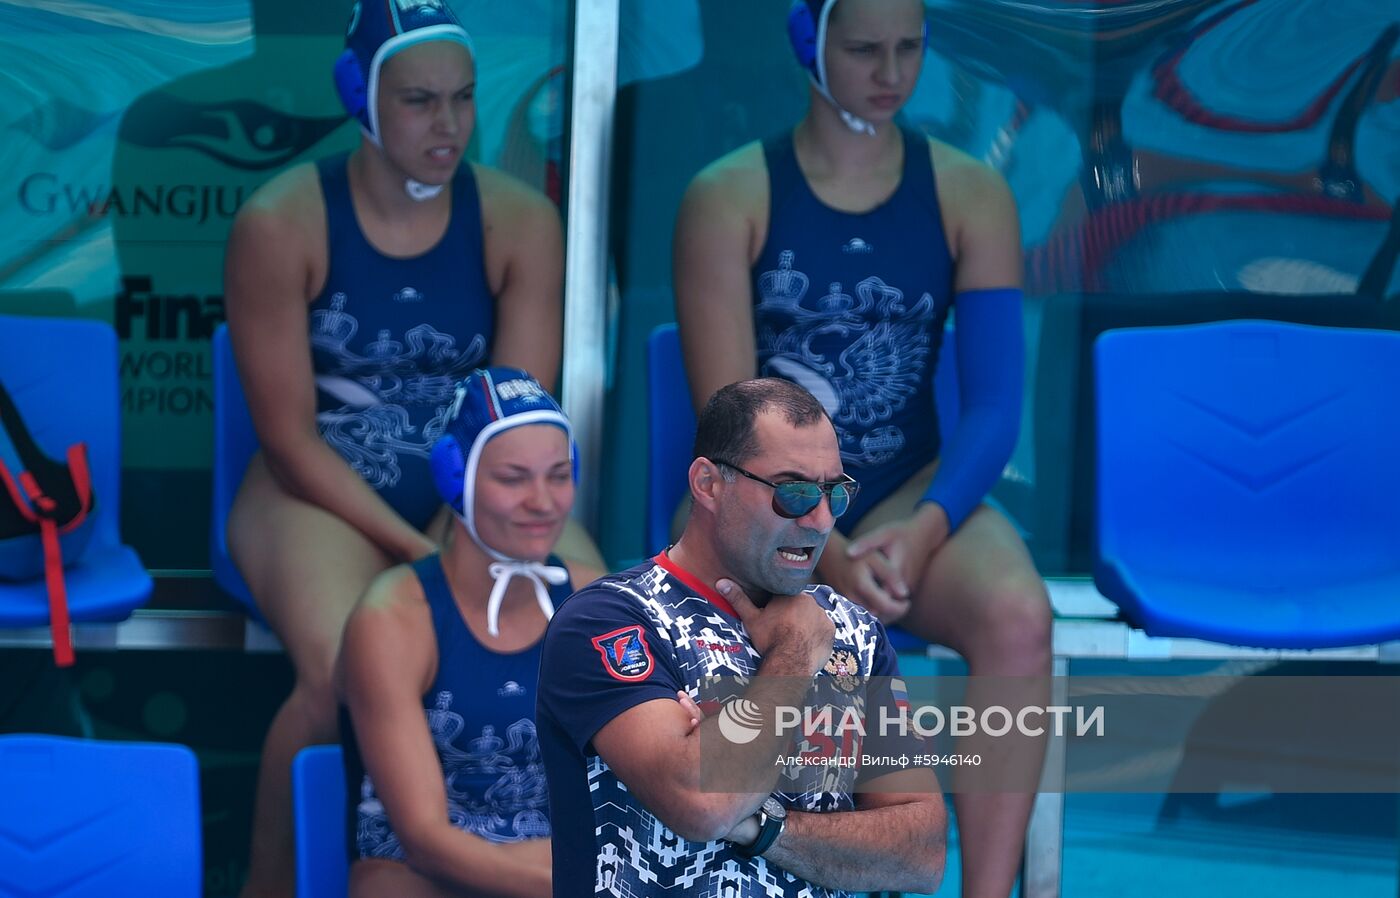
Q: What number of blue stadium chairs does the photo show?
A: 6